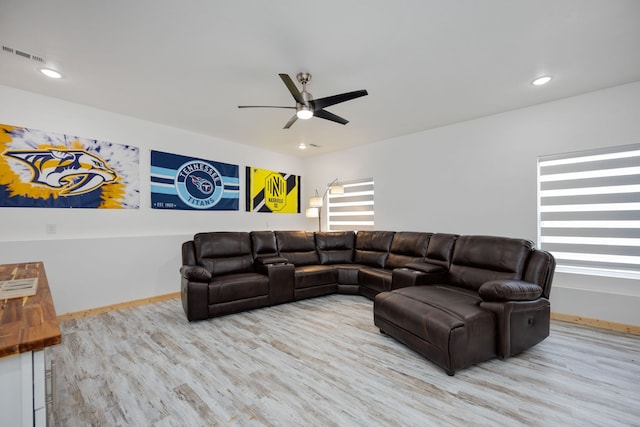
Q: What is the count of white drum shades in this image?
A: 3